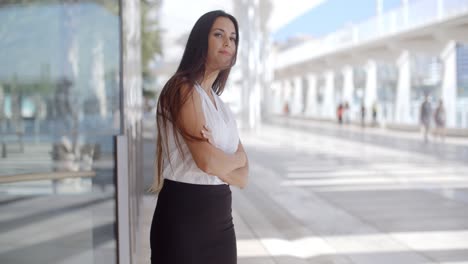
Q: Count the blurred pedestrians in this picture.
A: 6